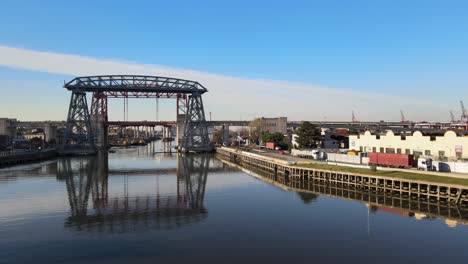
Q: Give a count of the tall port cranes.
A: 4